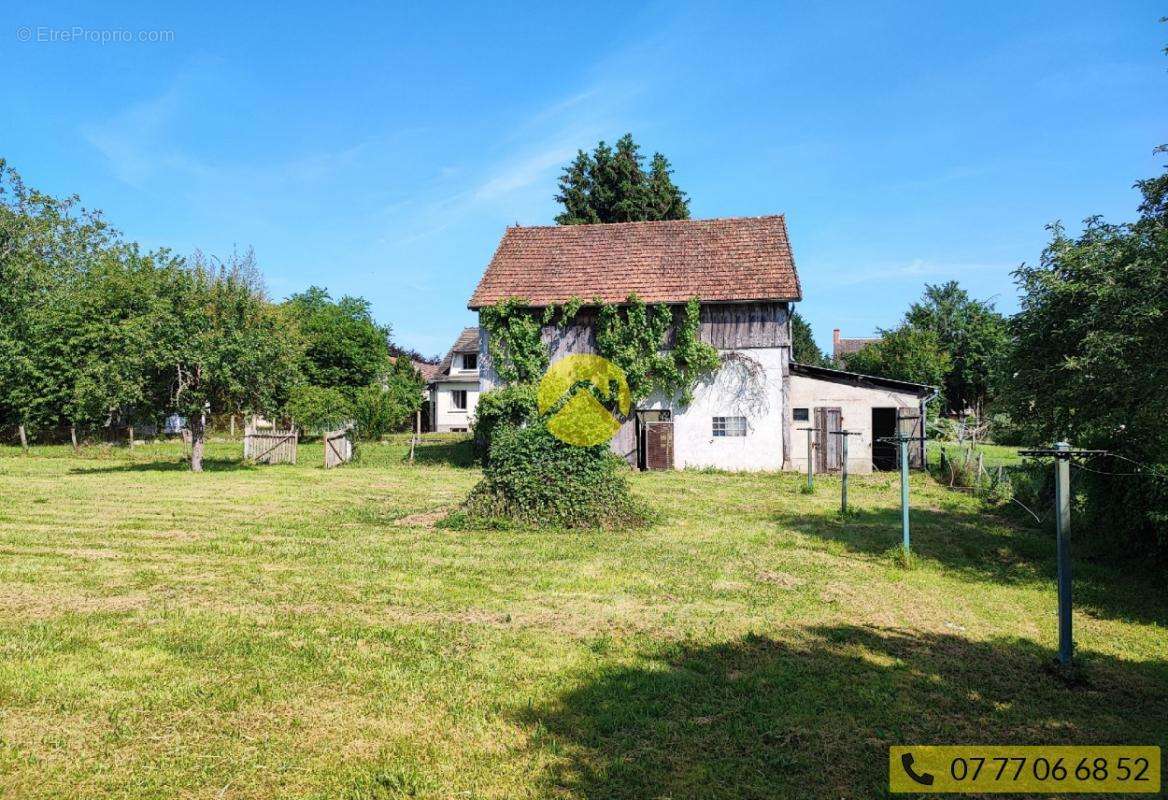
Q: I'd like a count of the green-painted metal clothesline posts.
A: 4